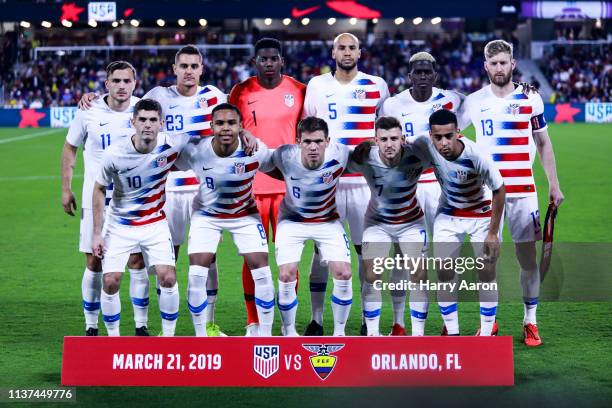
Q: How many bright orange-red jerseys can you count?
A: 1